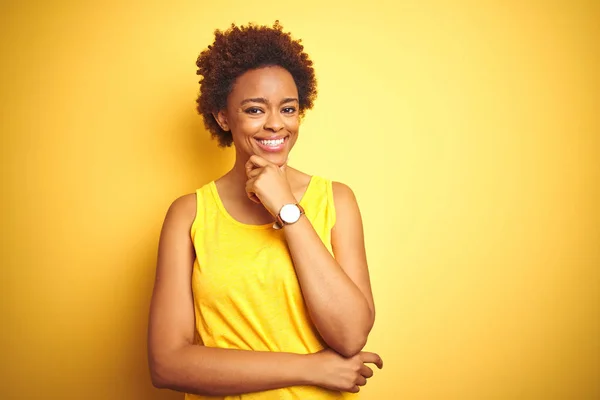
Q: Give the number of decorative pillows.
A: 0